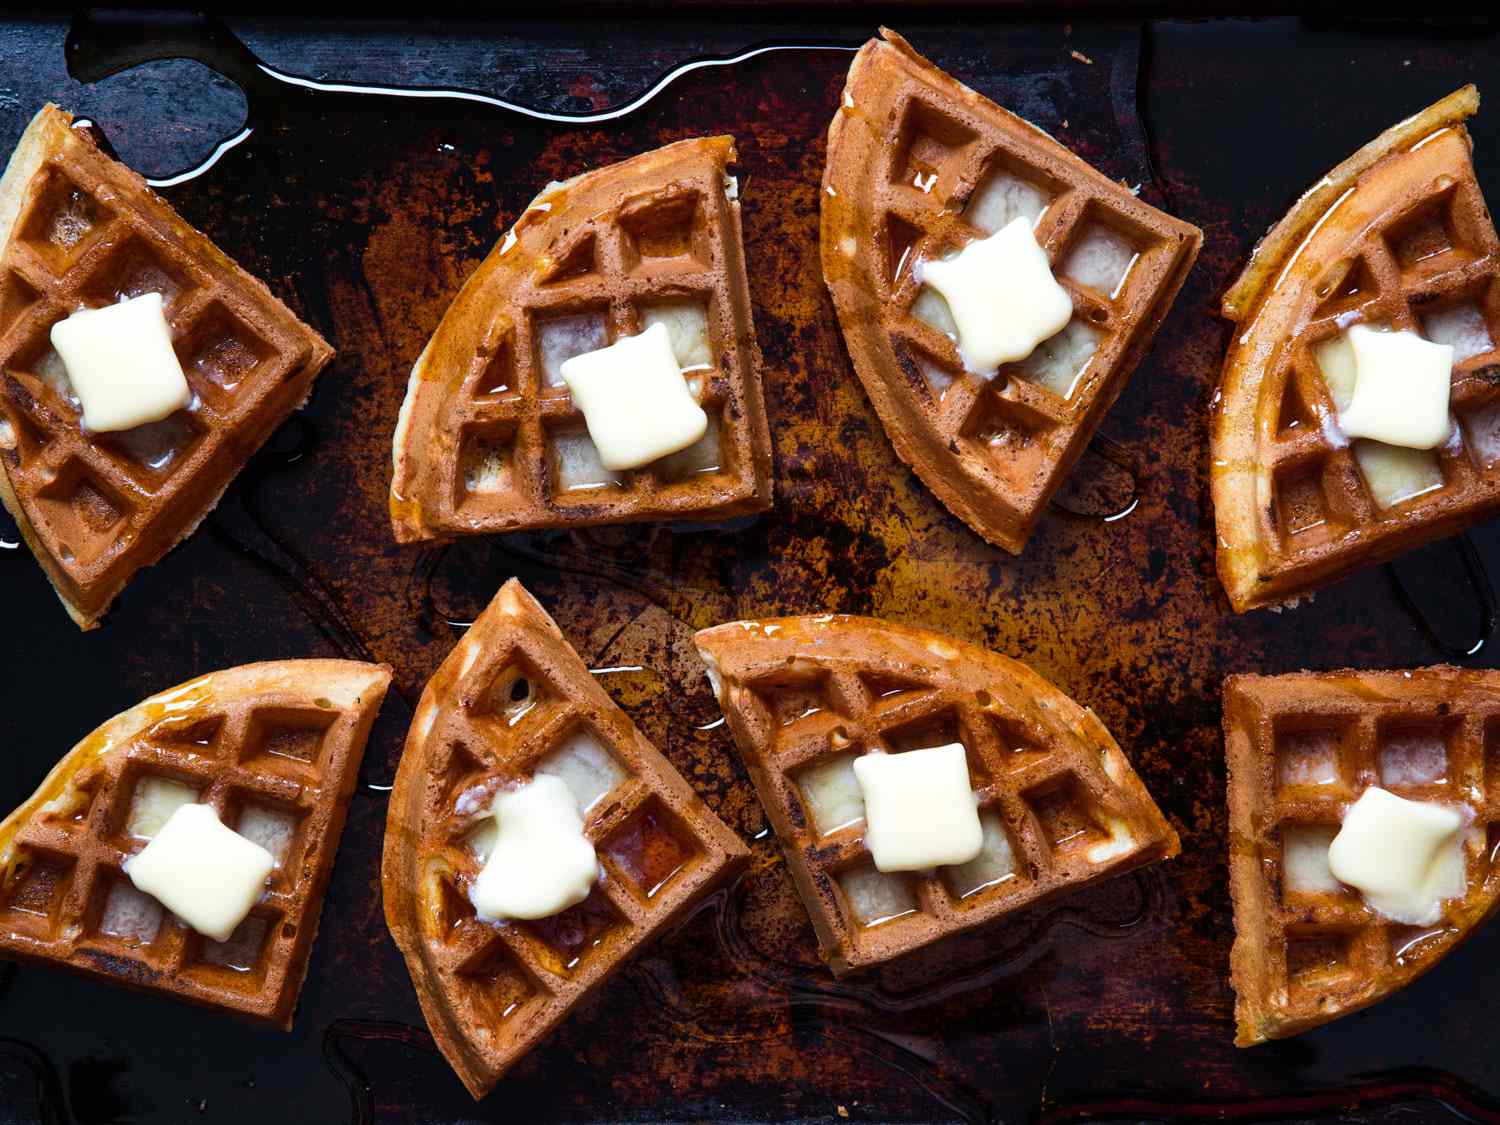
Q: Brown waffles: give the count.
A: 8